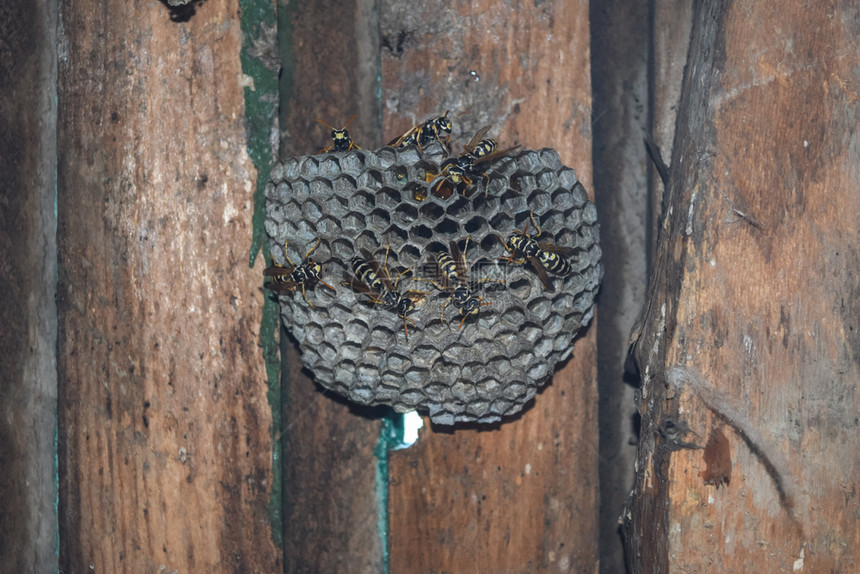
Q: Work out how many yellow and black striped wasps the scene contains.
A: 7